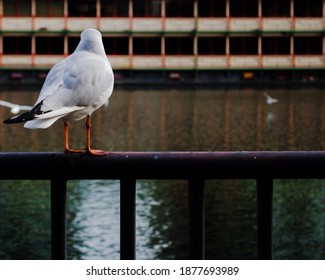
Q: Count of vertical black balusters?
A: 4